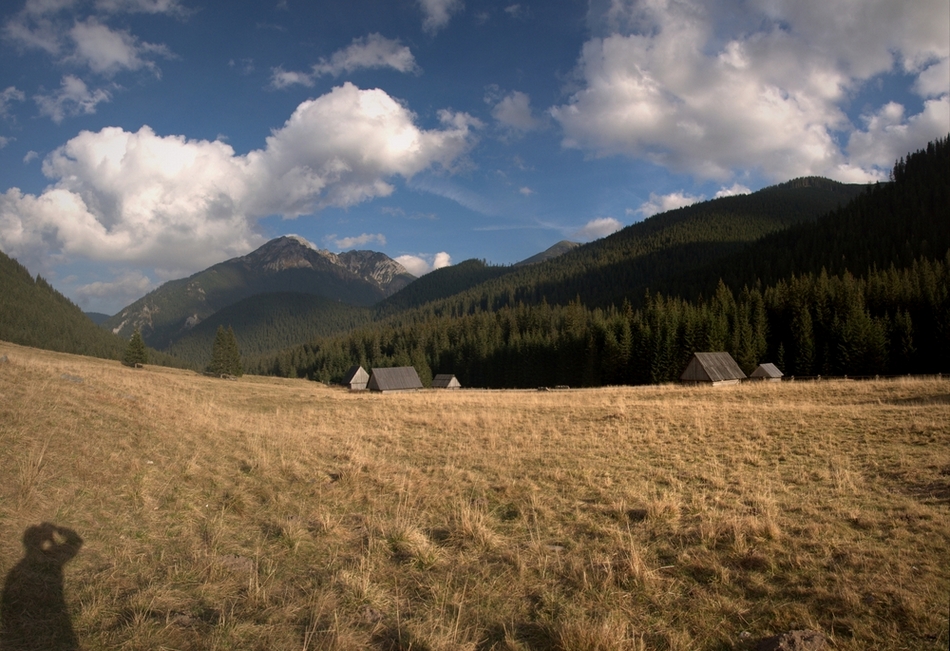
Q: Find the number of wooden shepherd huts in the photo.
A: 5